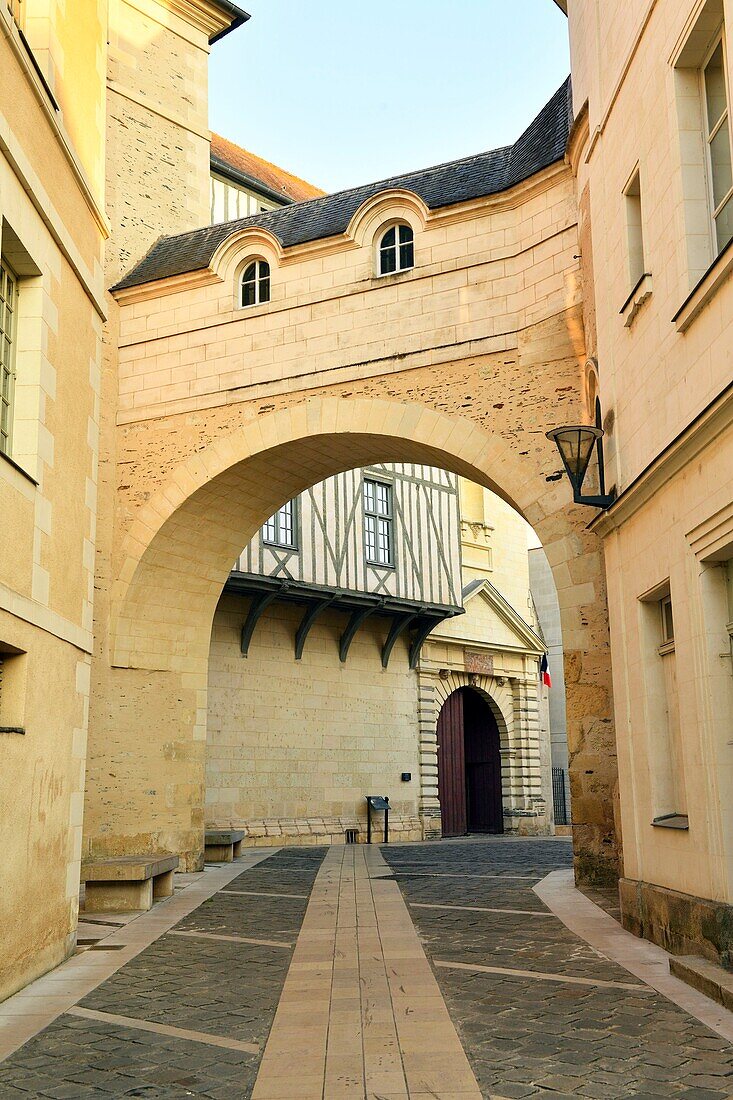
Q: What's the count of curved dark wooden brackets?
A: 5